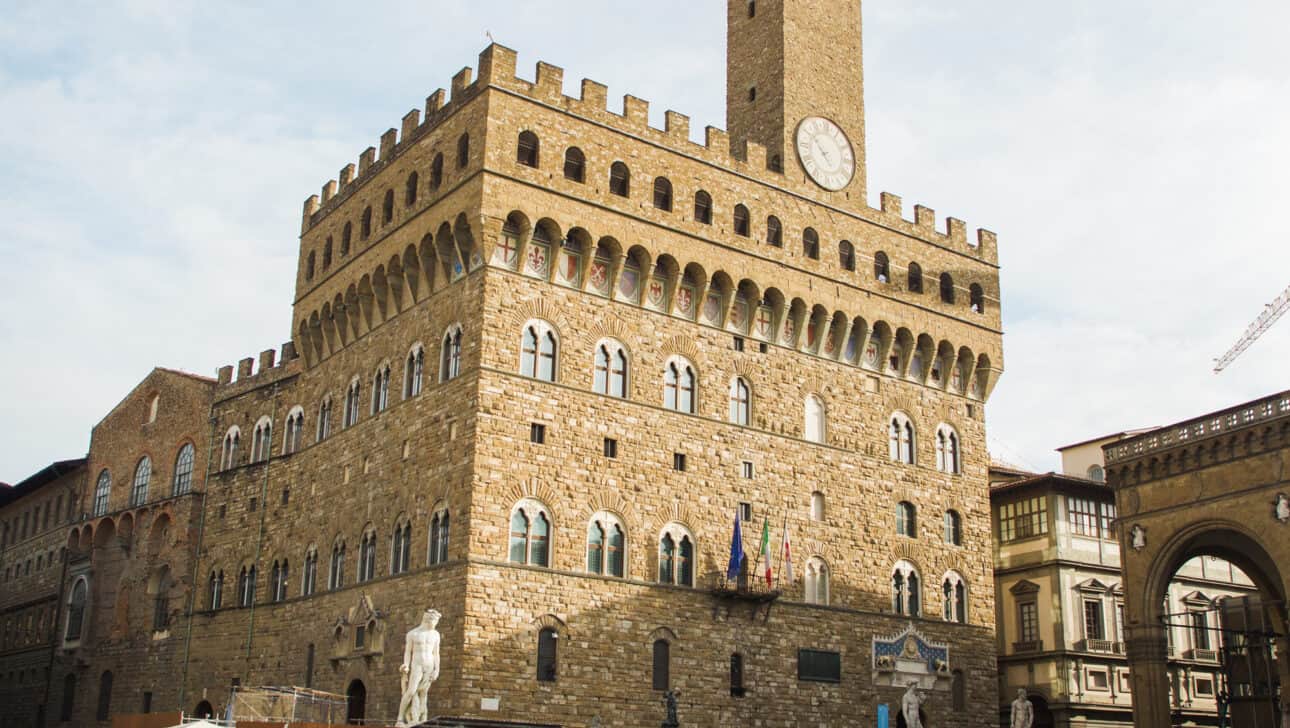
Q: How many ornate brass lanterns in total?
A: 0